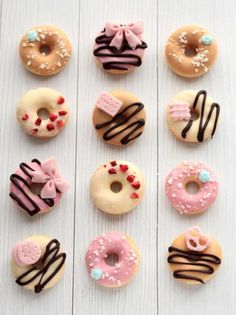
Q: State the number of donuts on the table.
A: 12